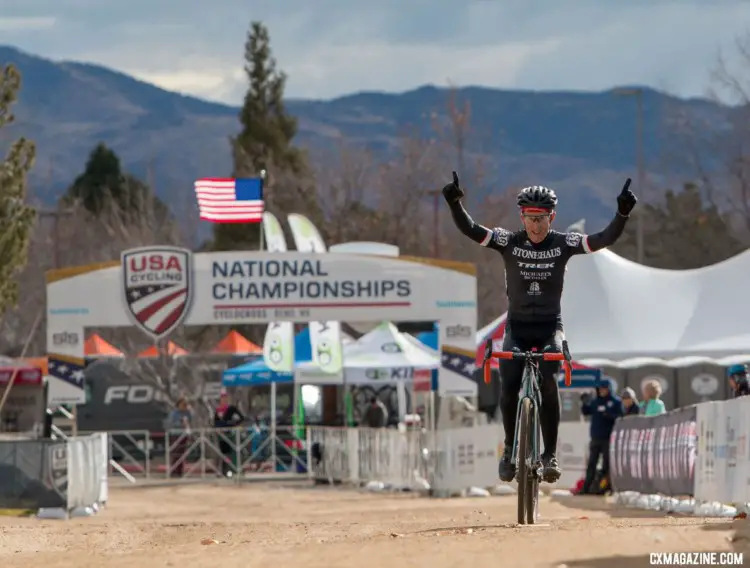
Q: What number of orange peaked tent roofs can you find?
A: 3